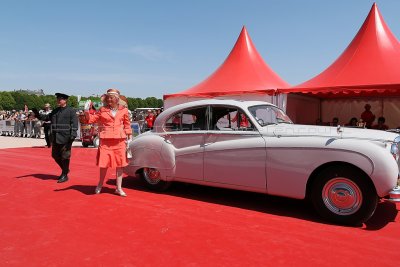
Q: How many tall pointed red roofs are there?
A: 2